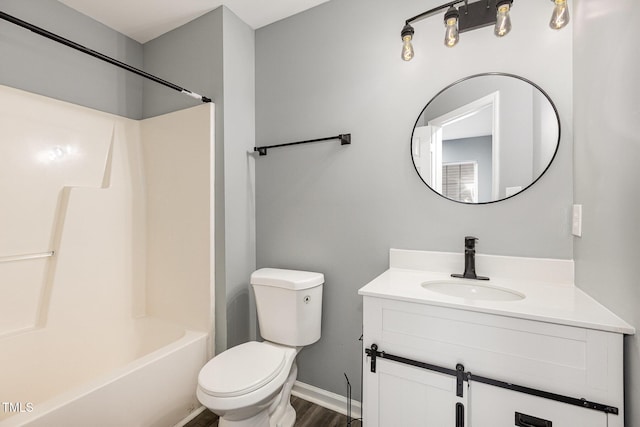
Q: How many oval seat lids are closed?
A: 1